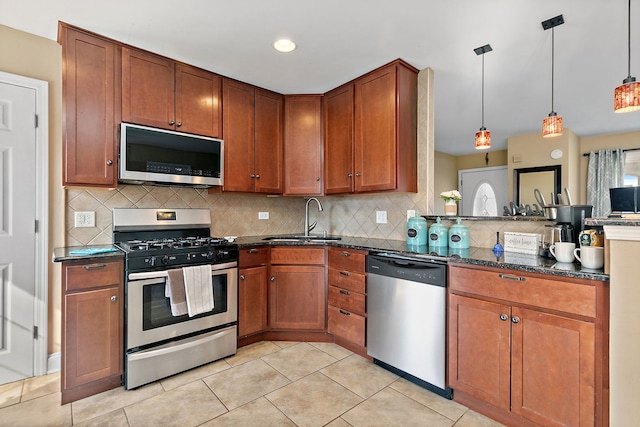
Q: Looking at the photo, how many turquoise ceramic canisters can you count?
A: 3